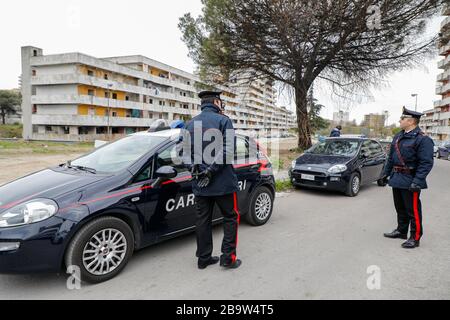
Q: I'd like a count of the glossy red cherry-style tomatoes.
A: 0